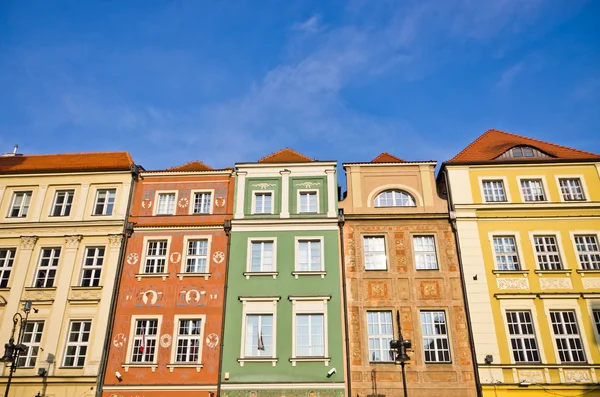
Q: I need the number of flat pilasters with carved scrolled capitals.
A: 3